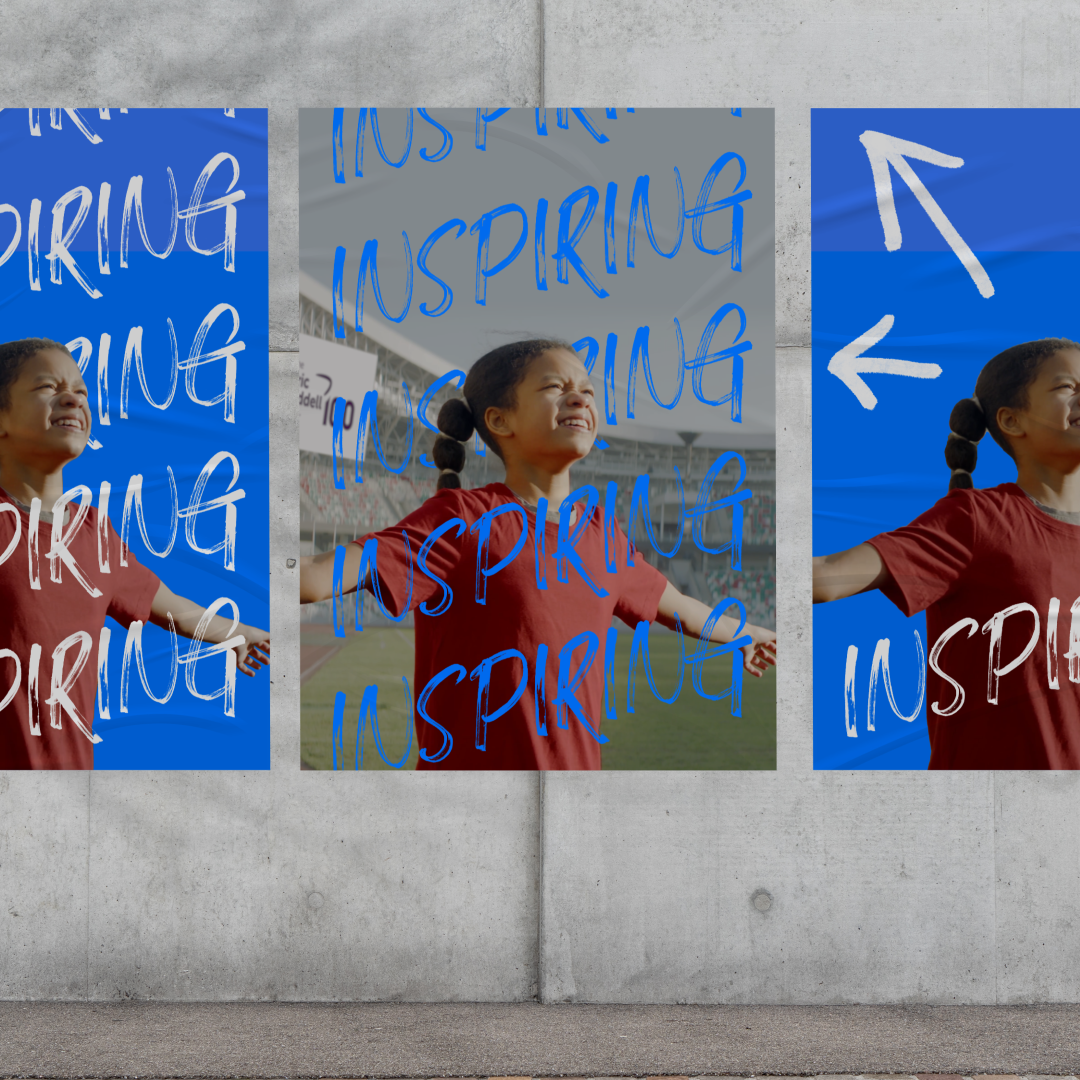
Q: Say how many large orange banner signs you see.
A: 0